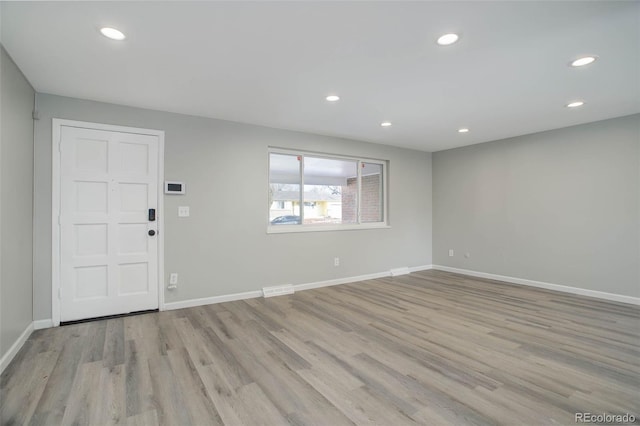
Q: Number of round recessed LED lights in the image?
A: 7